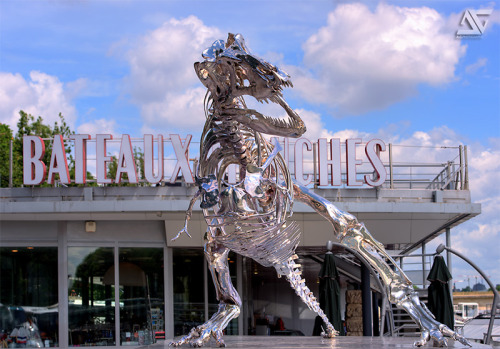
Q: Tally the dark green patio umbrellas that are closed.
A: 2